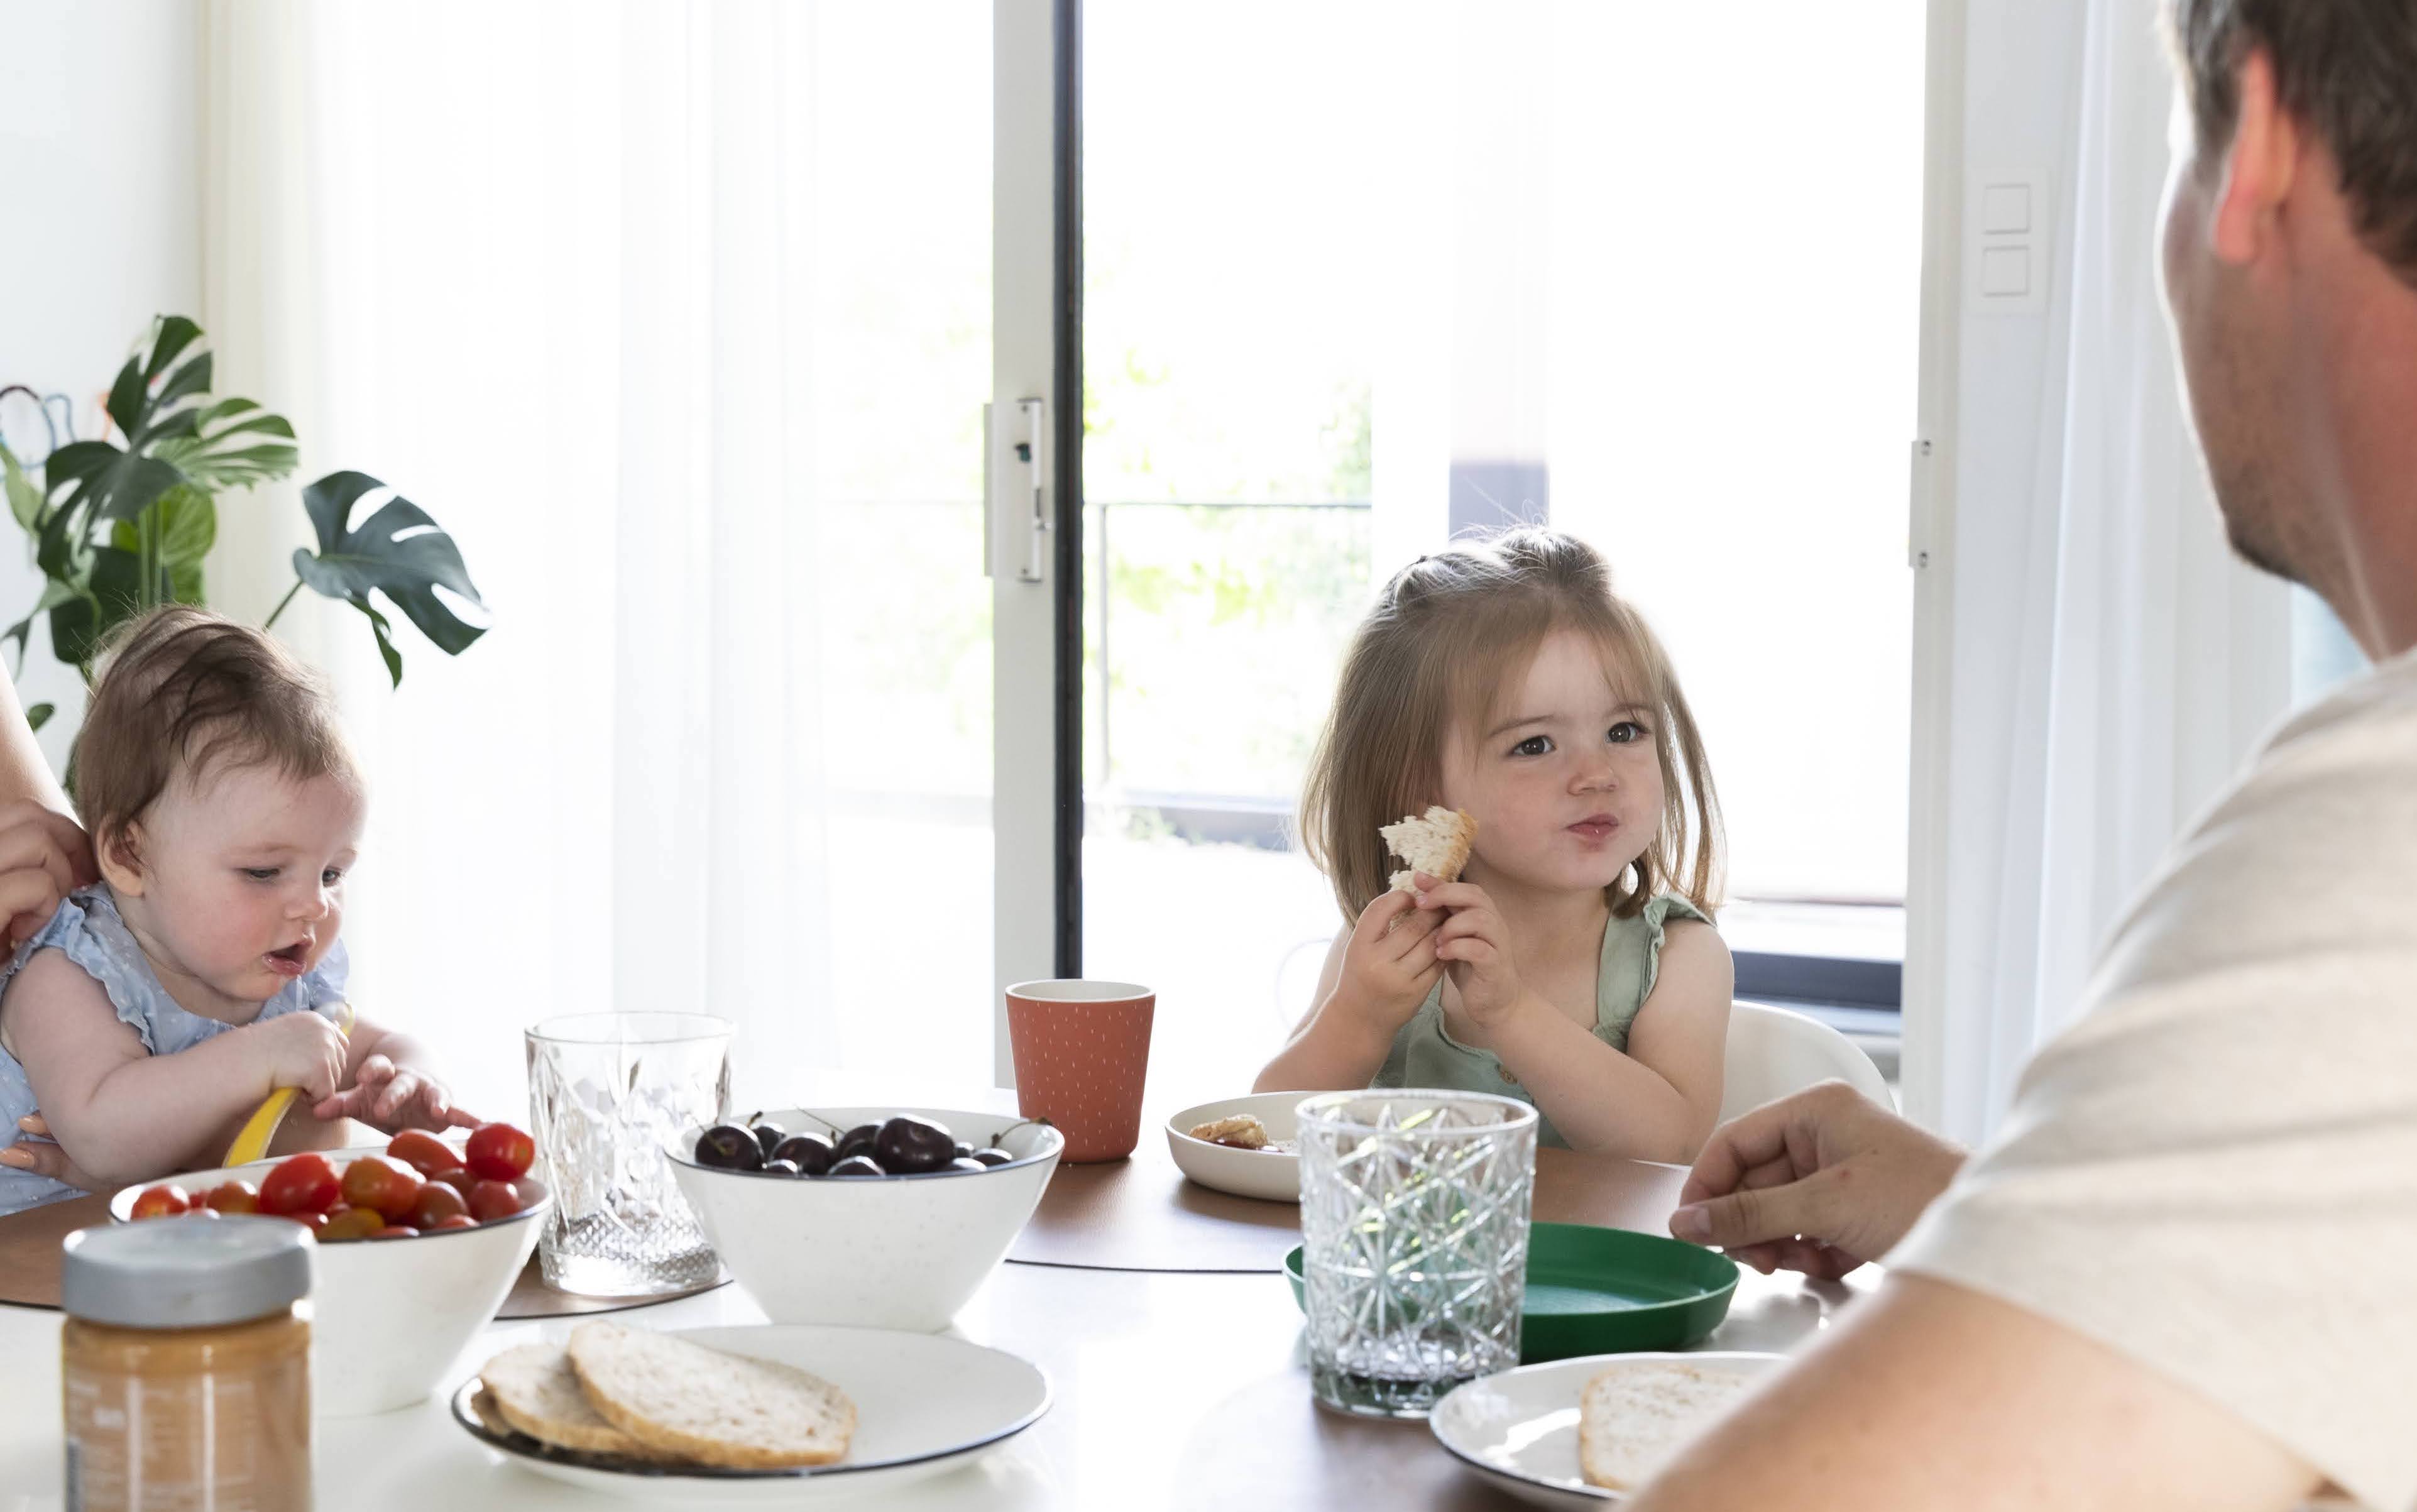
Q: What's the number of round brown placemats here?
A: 3